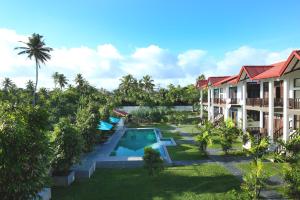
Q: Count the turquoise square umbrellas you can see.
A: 2